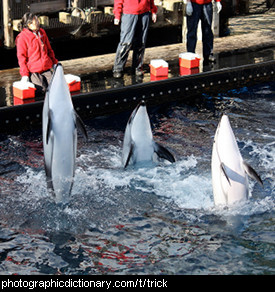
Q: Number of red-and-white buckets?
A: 4